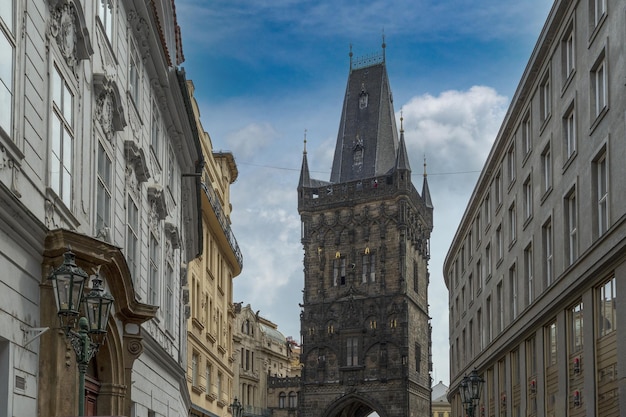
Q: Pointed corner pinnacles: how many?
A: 3